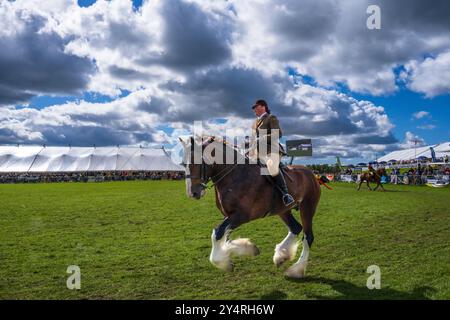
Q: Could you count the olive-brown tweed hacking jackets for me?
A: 1